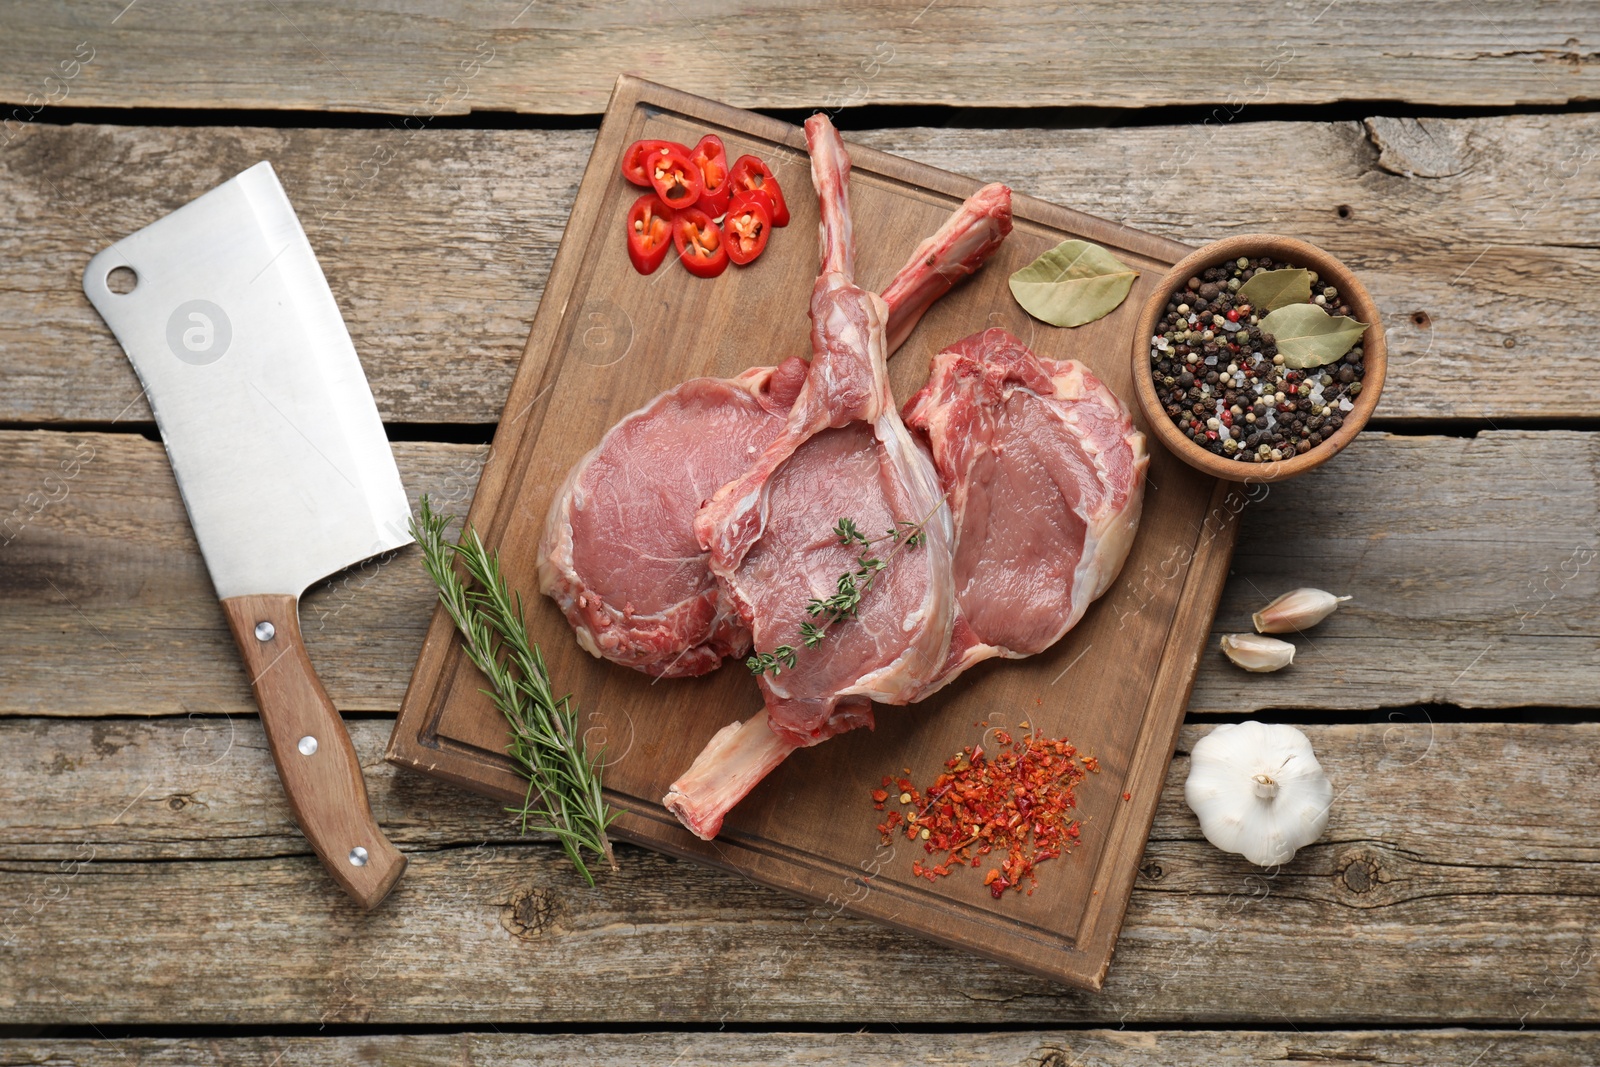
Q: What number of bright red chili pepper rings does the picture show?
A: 7